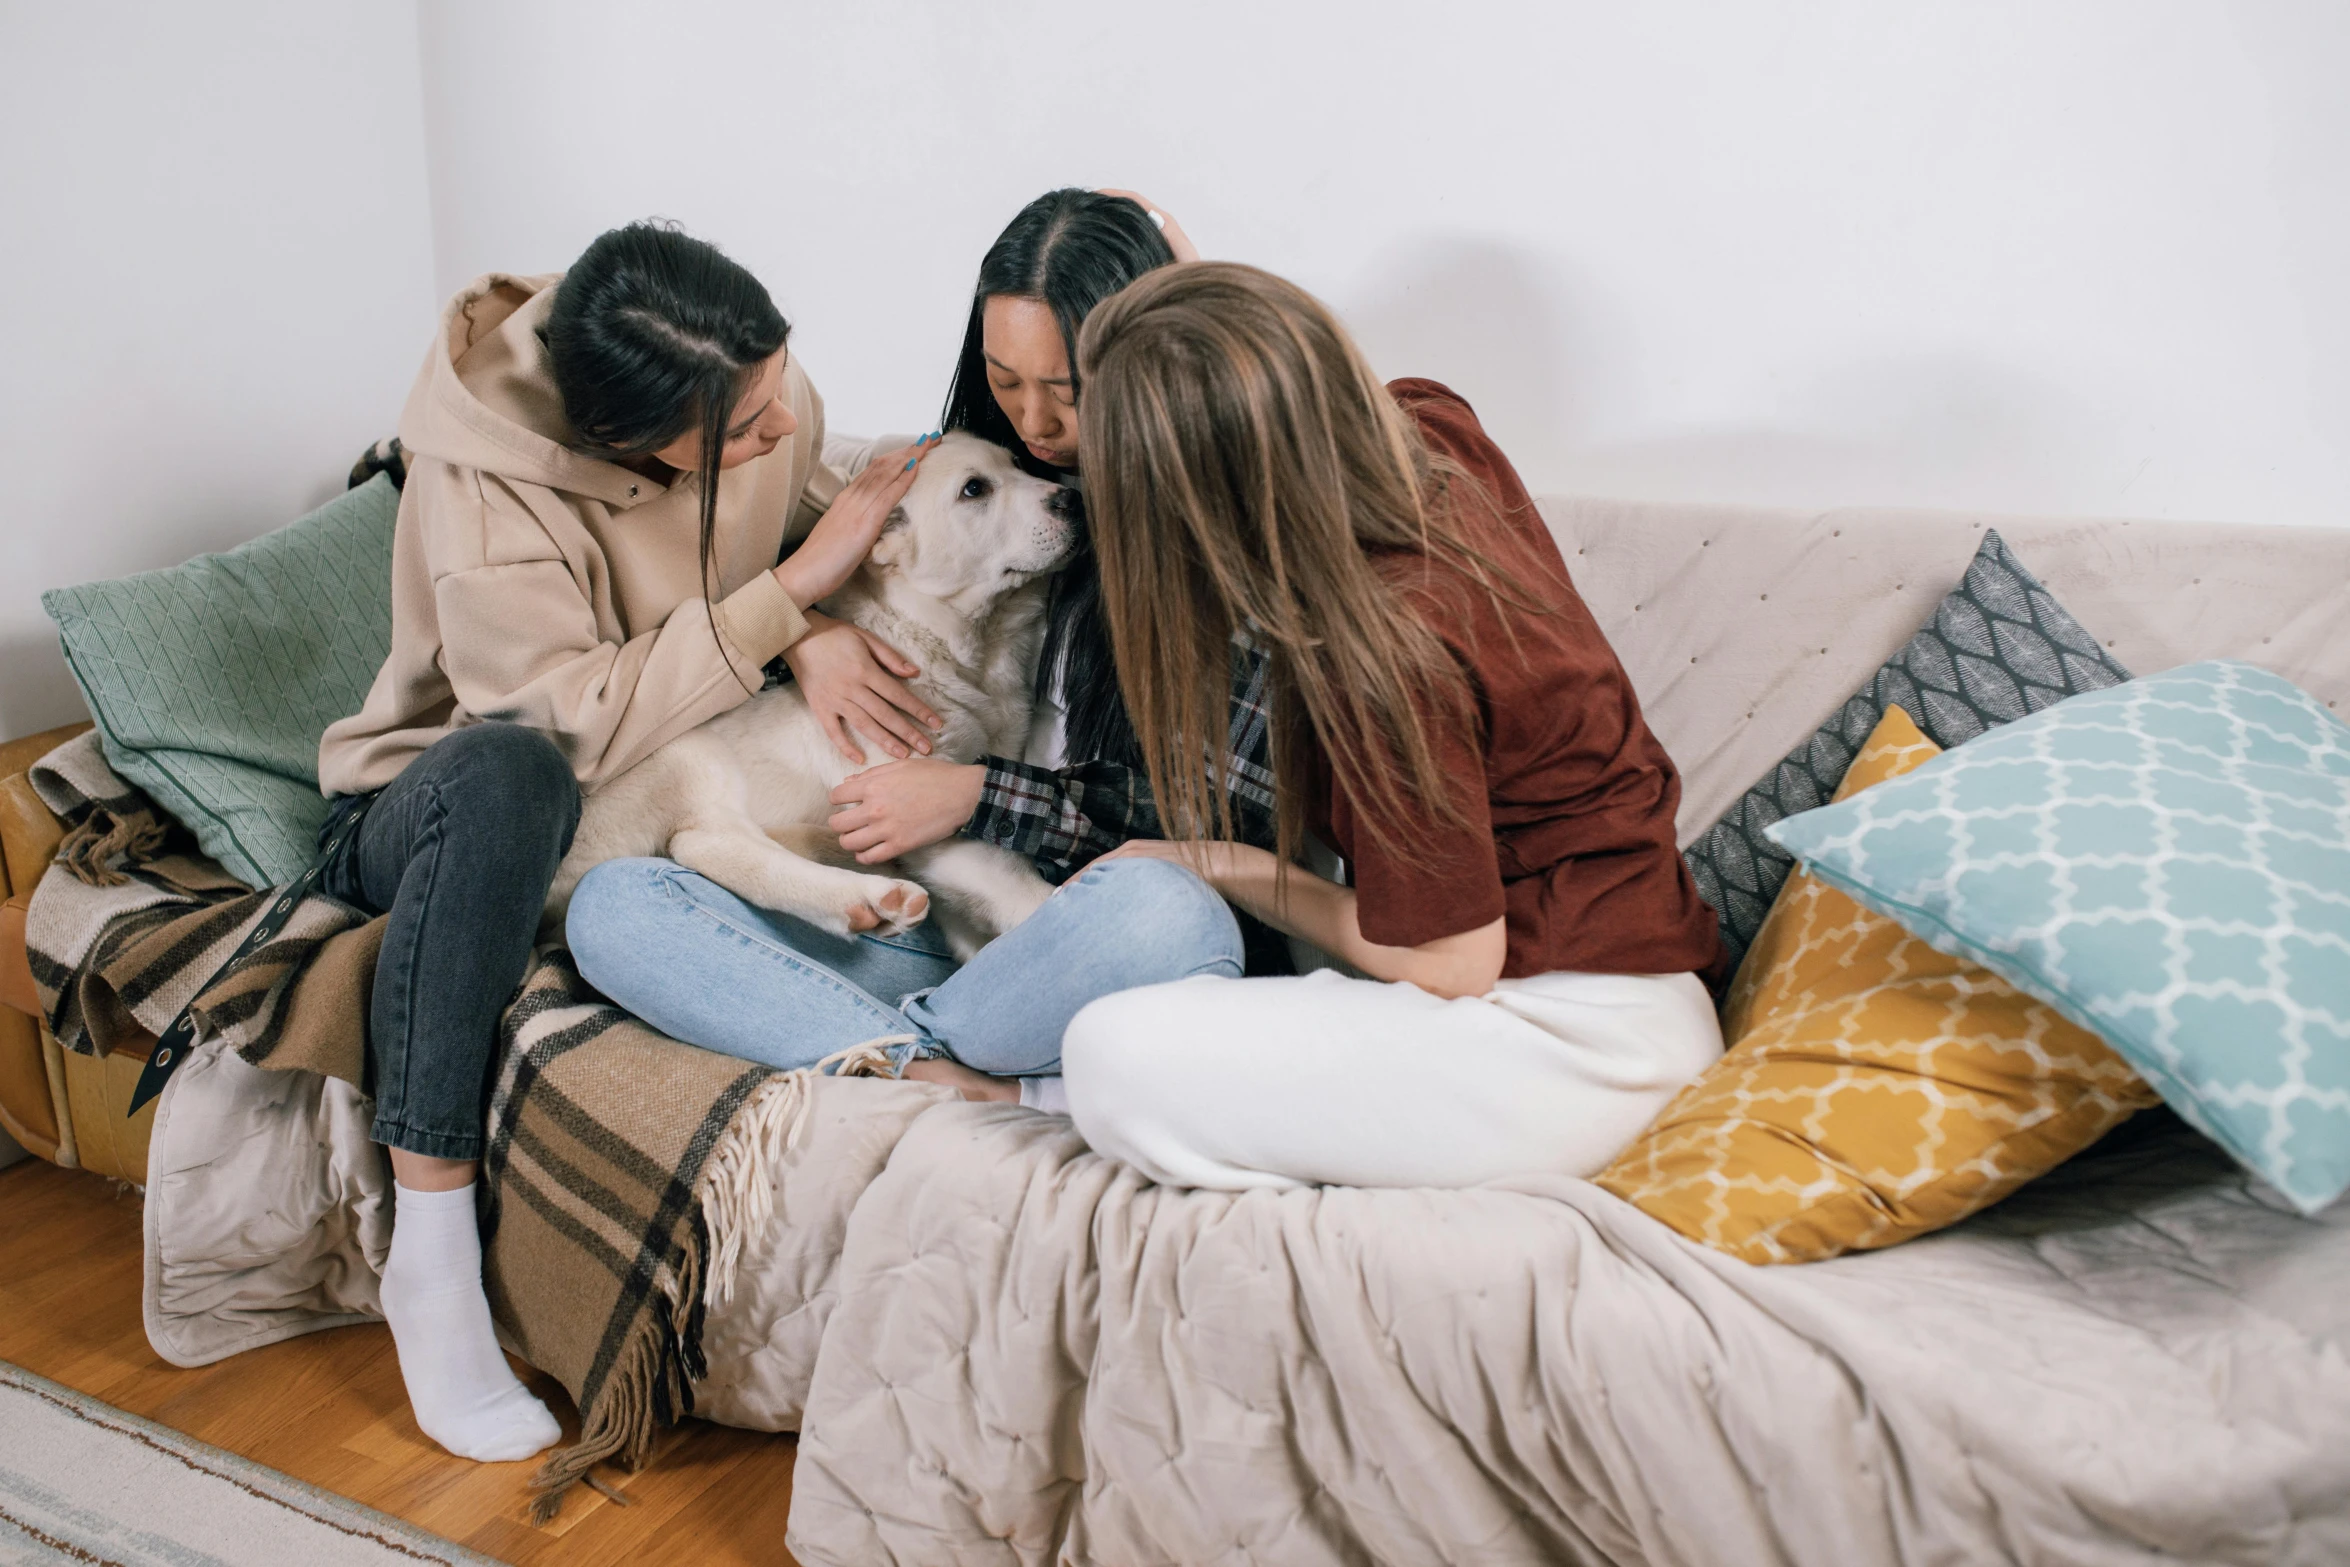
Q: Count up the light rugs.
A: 1